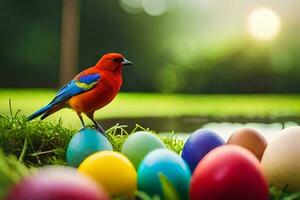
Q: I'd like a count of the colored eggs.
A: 9